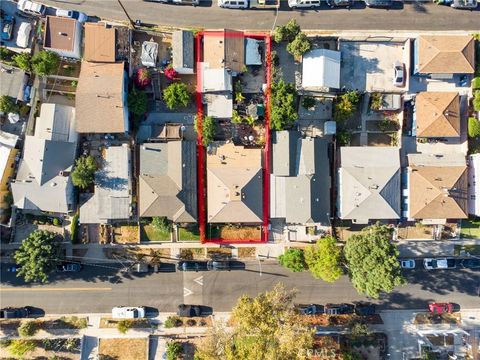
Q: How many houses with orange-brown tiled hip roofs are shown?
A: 3